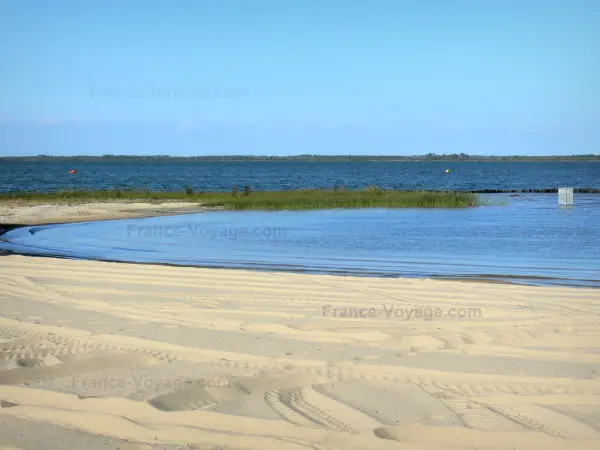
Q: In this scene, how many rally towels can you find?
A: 0